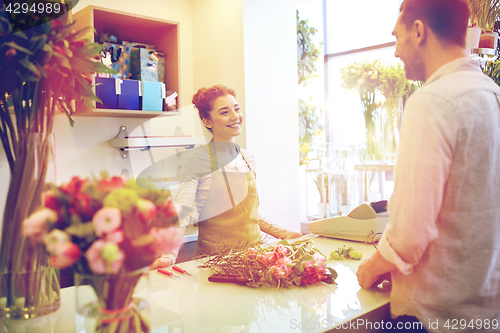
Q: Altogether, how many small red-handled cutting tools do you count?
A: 2